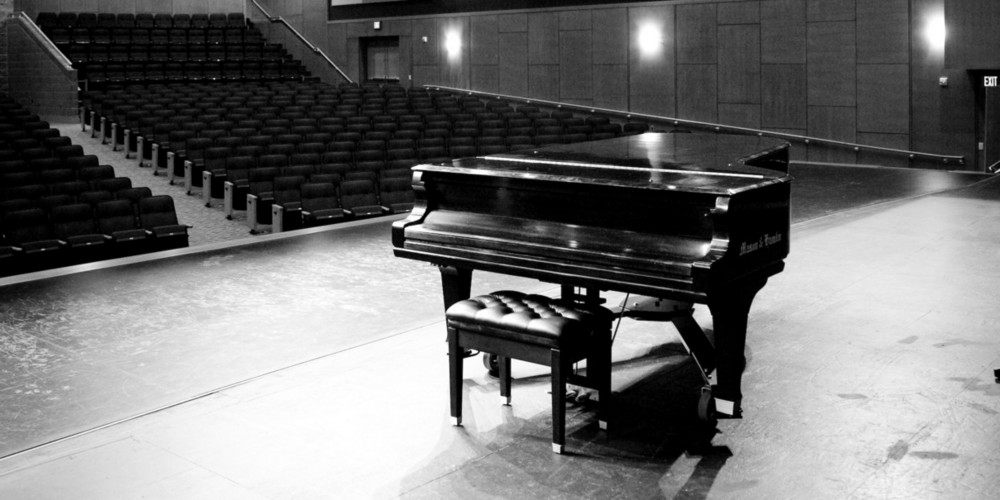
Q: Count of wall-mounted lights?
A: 3